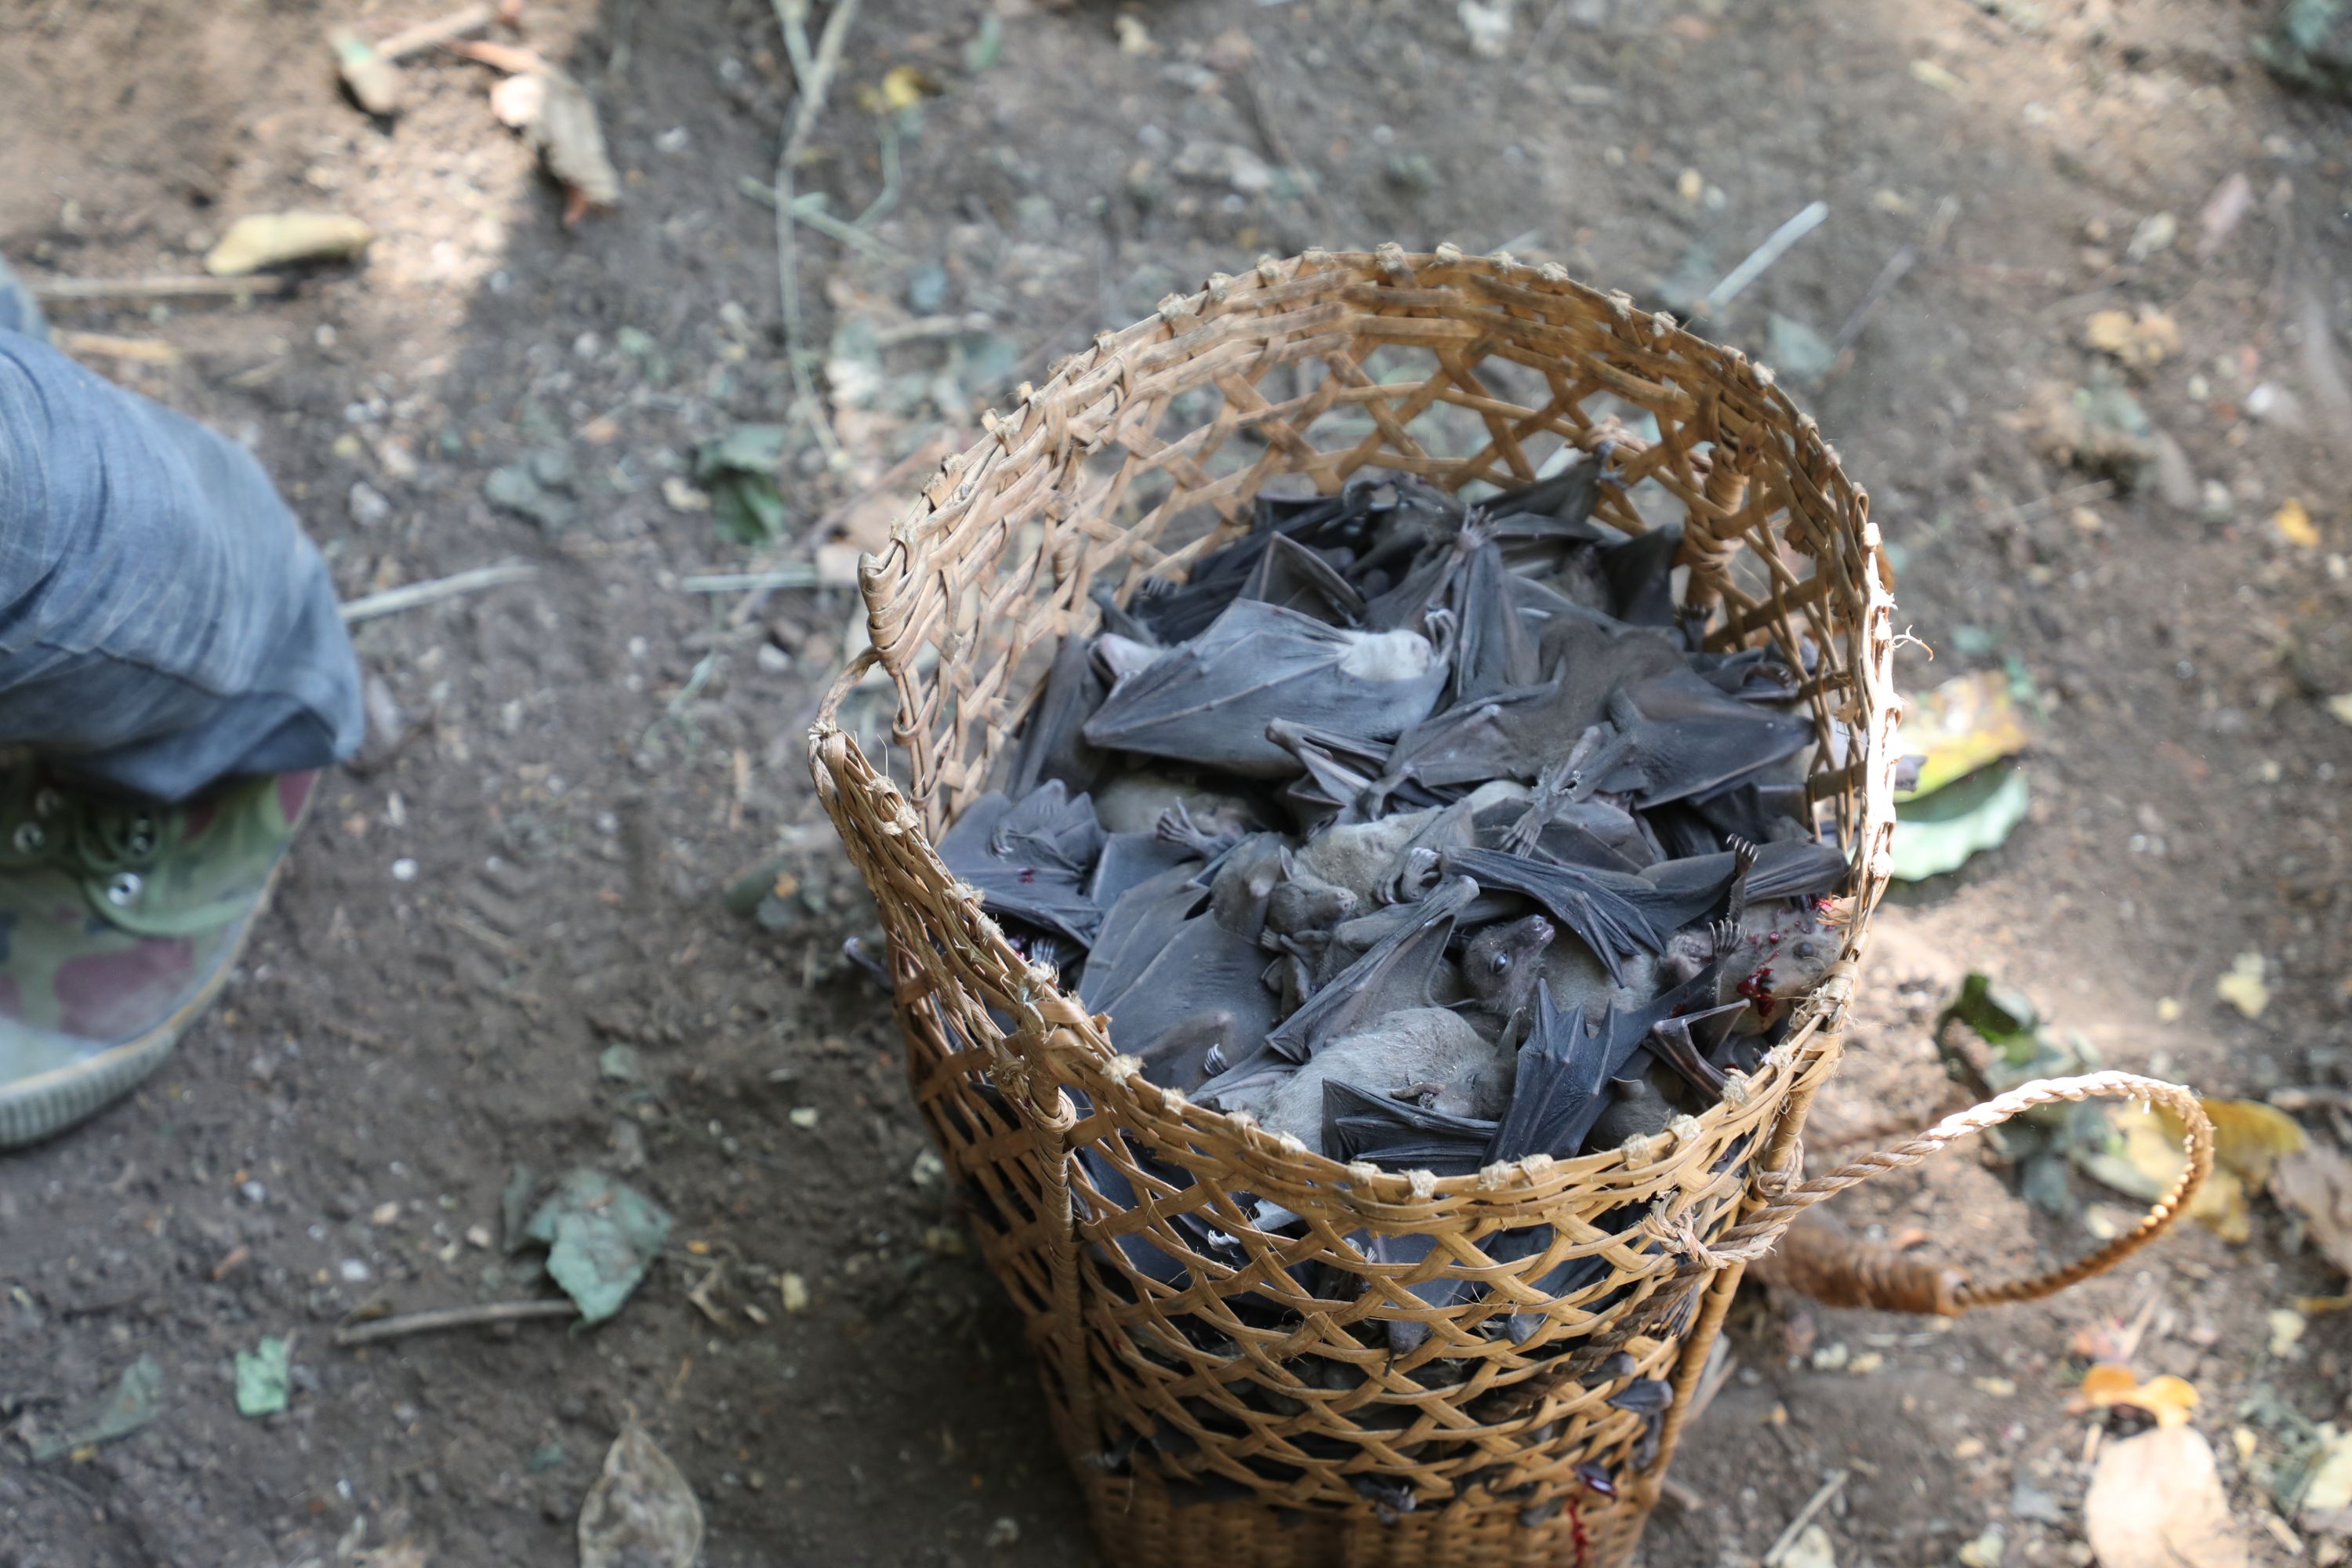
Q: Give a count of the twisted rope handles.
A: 1